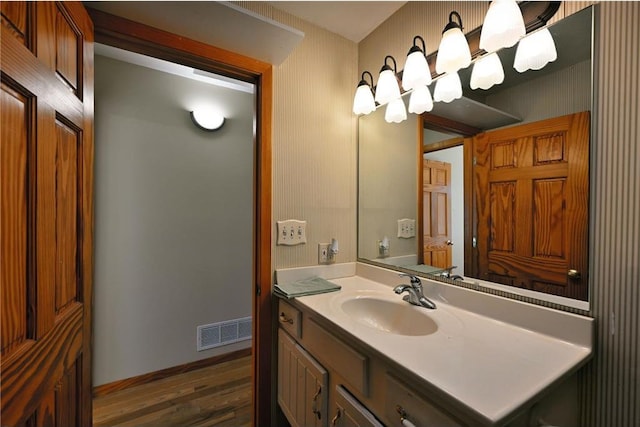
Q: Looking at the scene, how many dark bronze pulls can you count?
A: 4